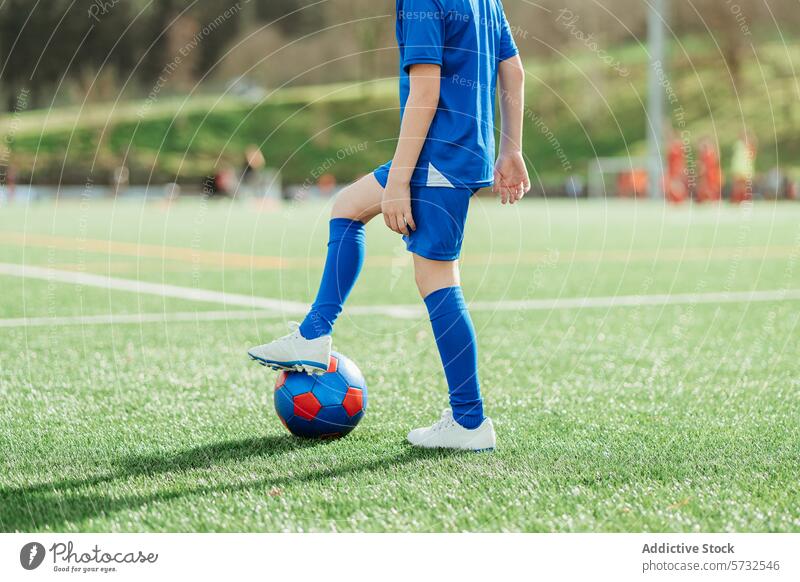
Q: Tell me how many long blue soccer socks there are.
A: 2